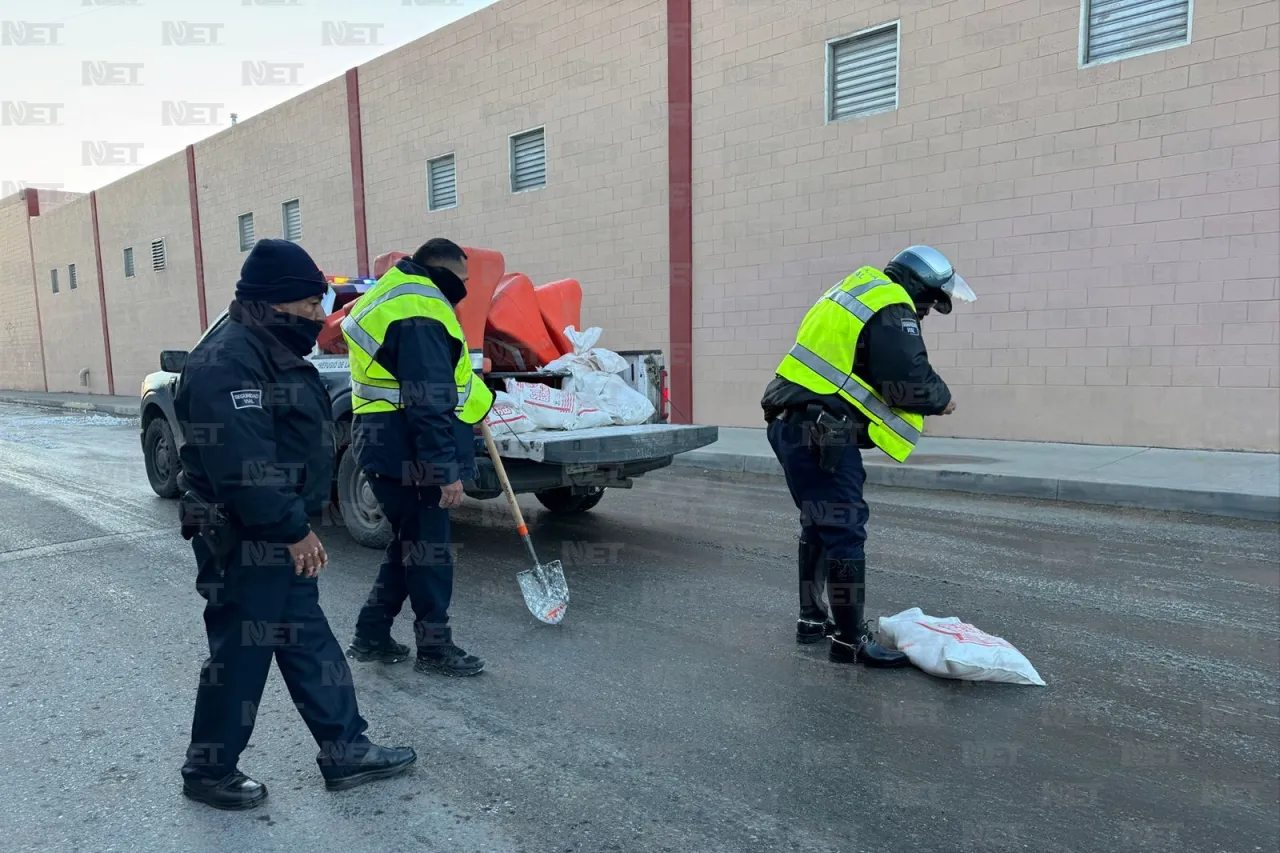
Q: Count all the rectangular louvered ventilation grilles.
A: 10